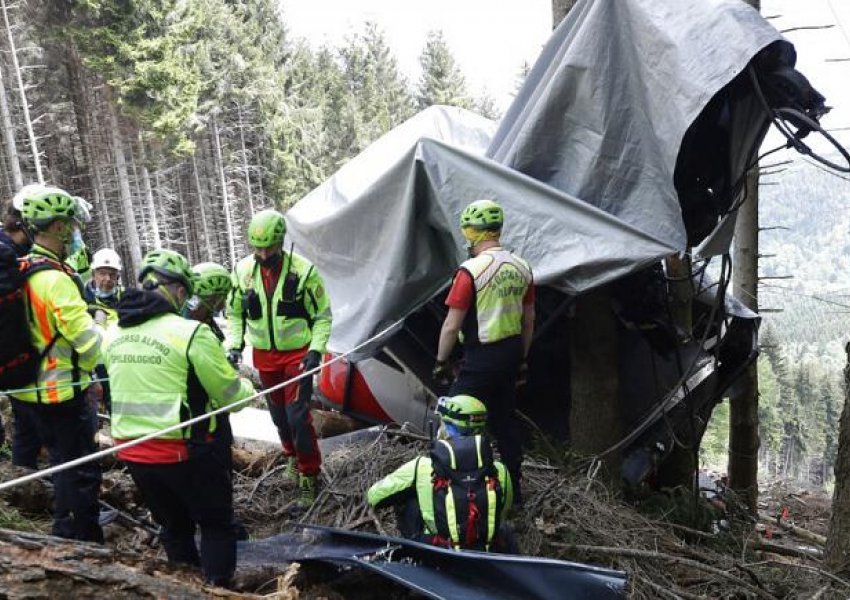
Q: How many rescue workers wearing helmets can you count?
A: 9